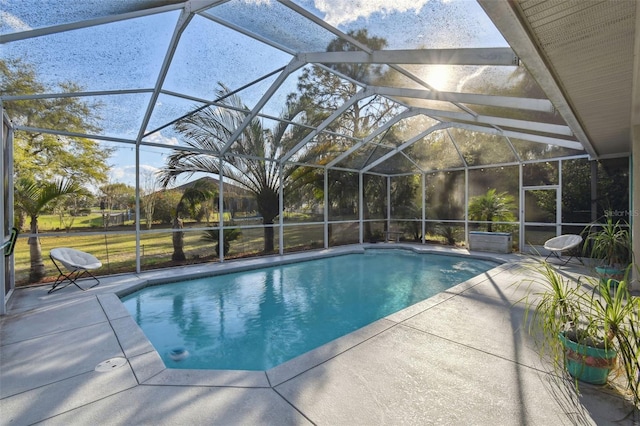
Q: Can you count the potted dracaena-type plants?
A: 2